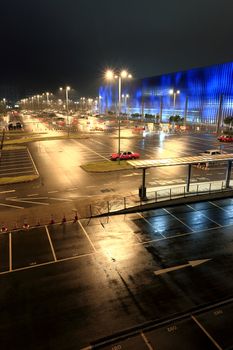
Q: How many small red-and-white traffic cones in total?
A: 7